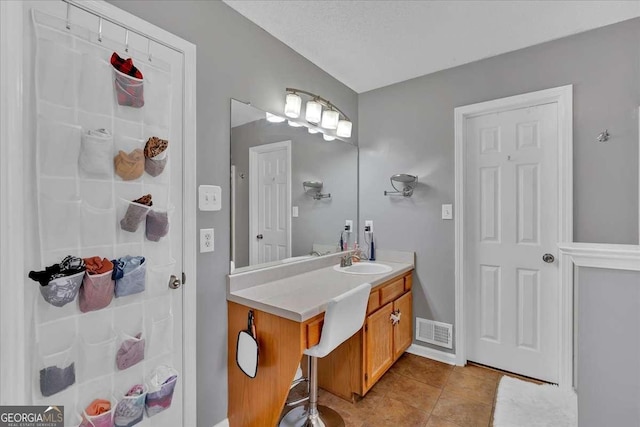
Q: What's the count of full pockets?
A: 14